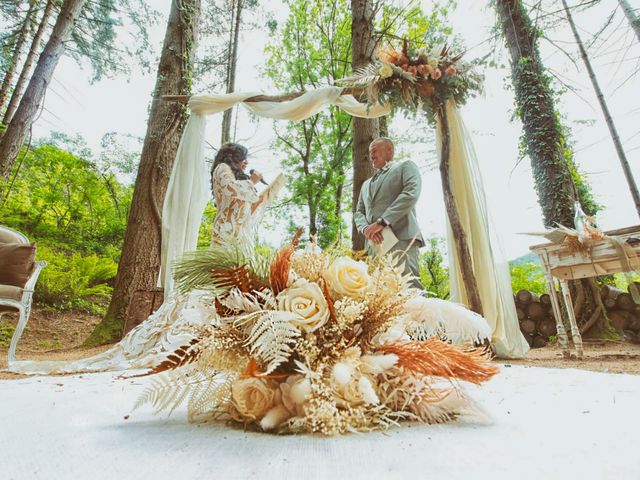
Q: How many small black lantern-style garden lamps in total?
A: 0